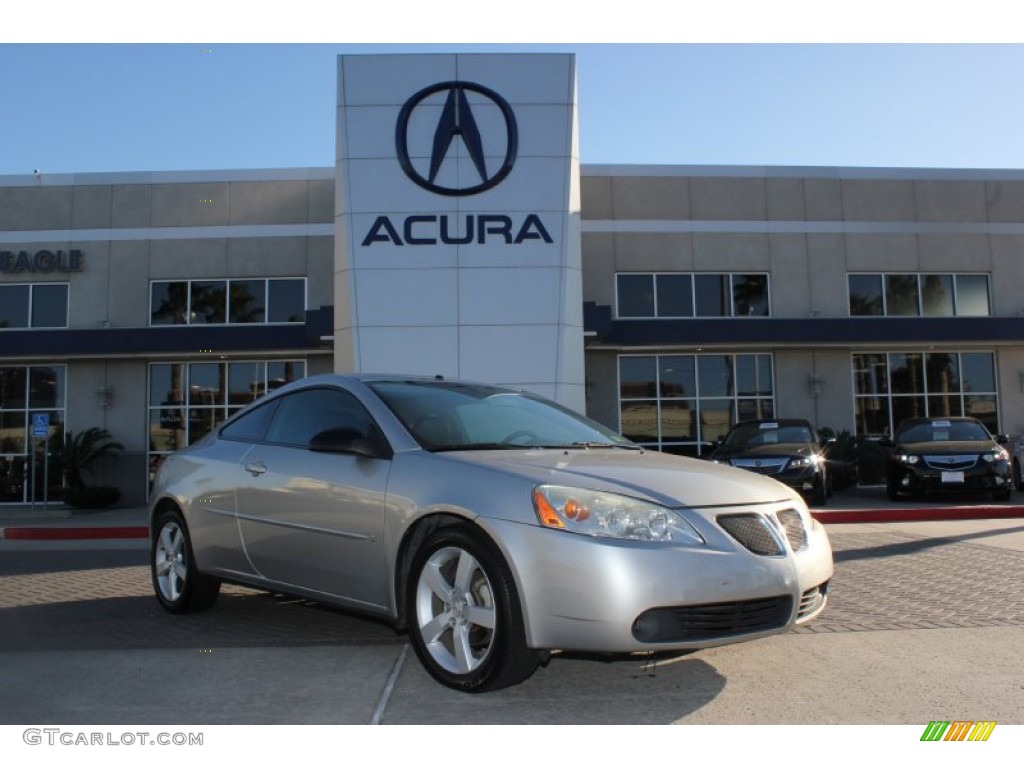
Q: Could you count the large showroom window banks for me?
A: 4